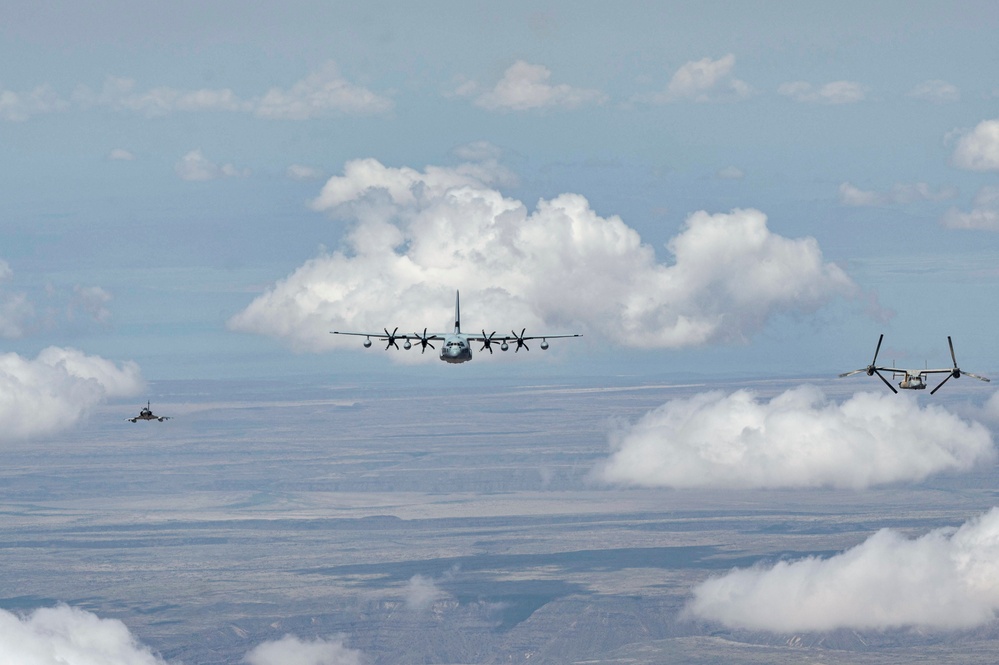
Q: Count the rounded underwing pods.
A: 4